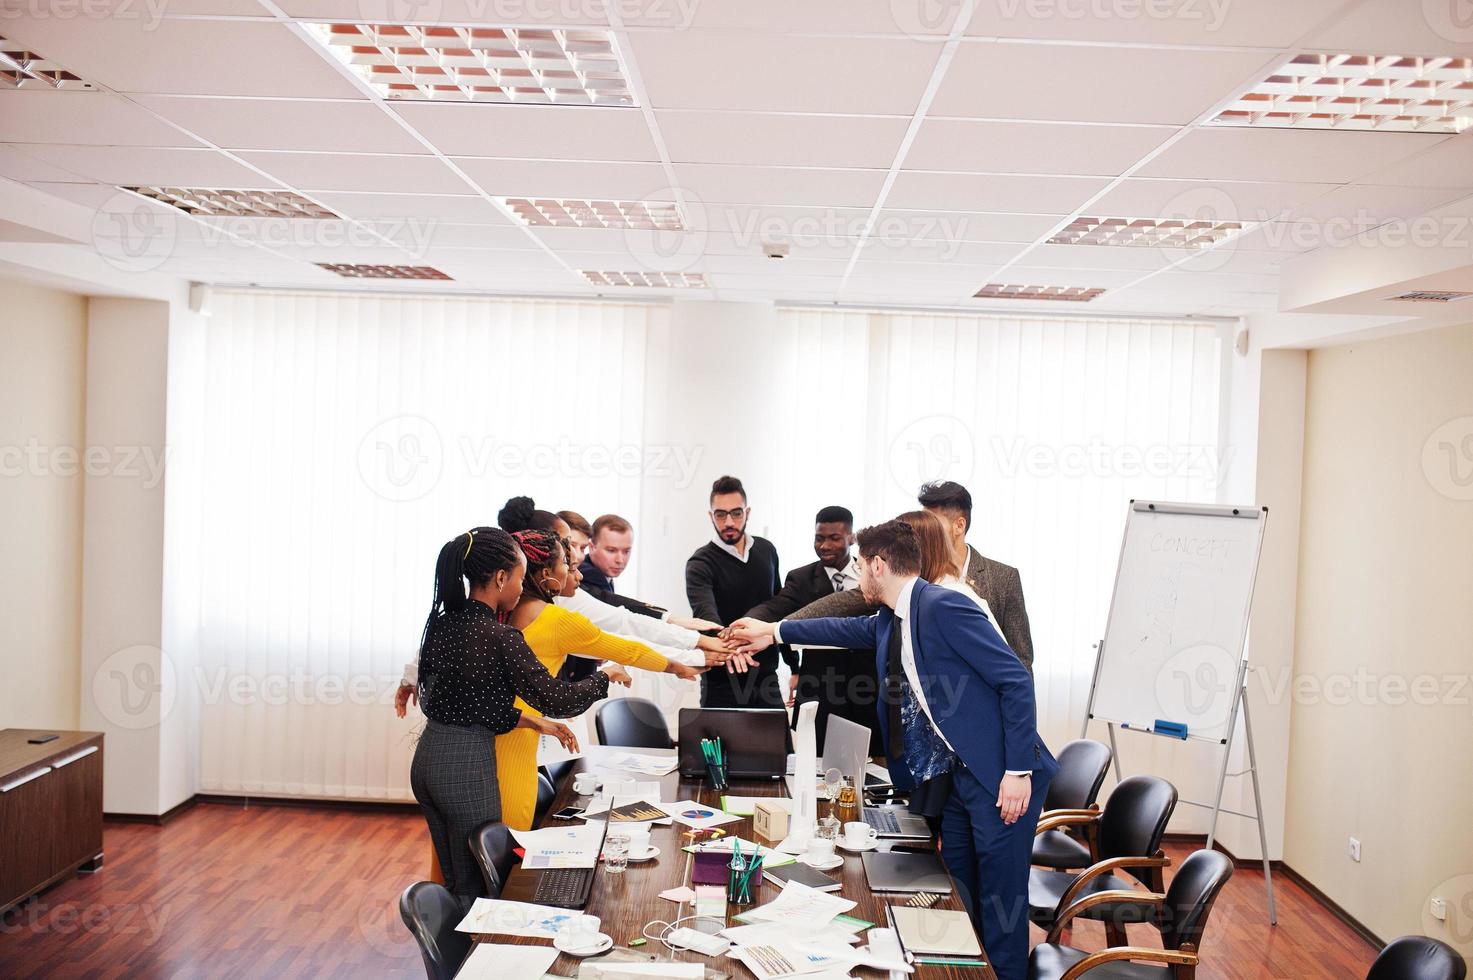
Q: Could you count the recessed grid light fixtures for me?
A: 9